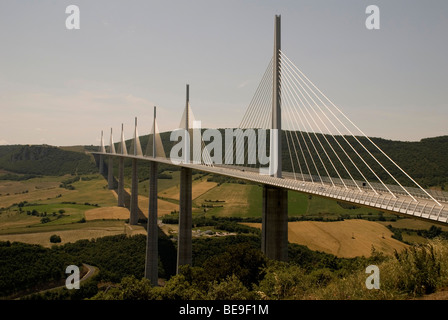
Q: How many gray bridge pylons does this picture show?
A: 7